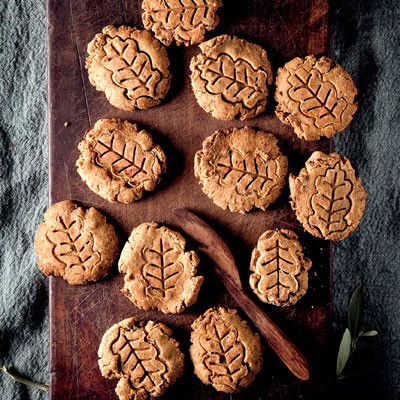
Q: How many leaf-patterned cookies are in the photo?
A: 12